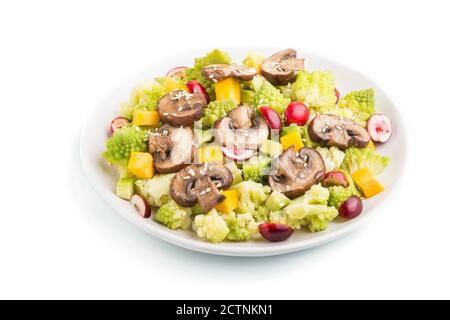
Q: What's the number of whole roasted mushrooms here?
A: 8